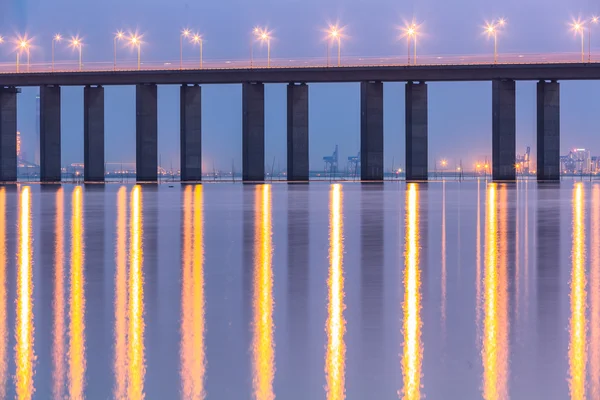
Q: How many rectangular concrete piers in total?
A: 11